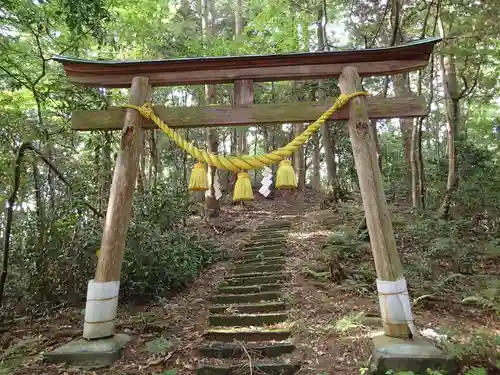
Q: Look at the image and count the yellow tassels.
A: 3